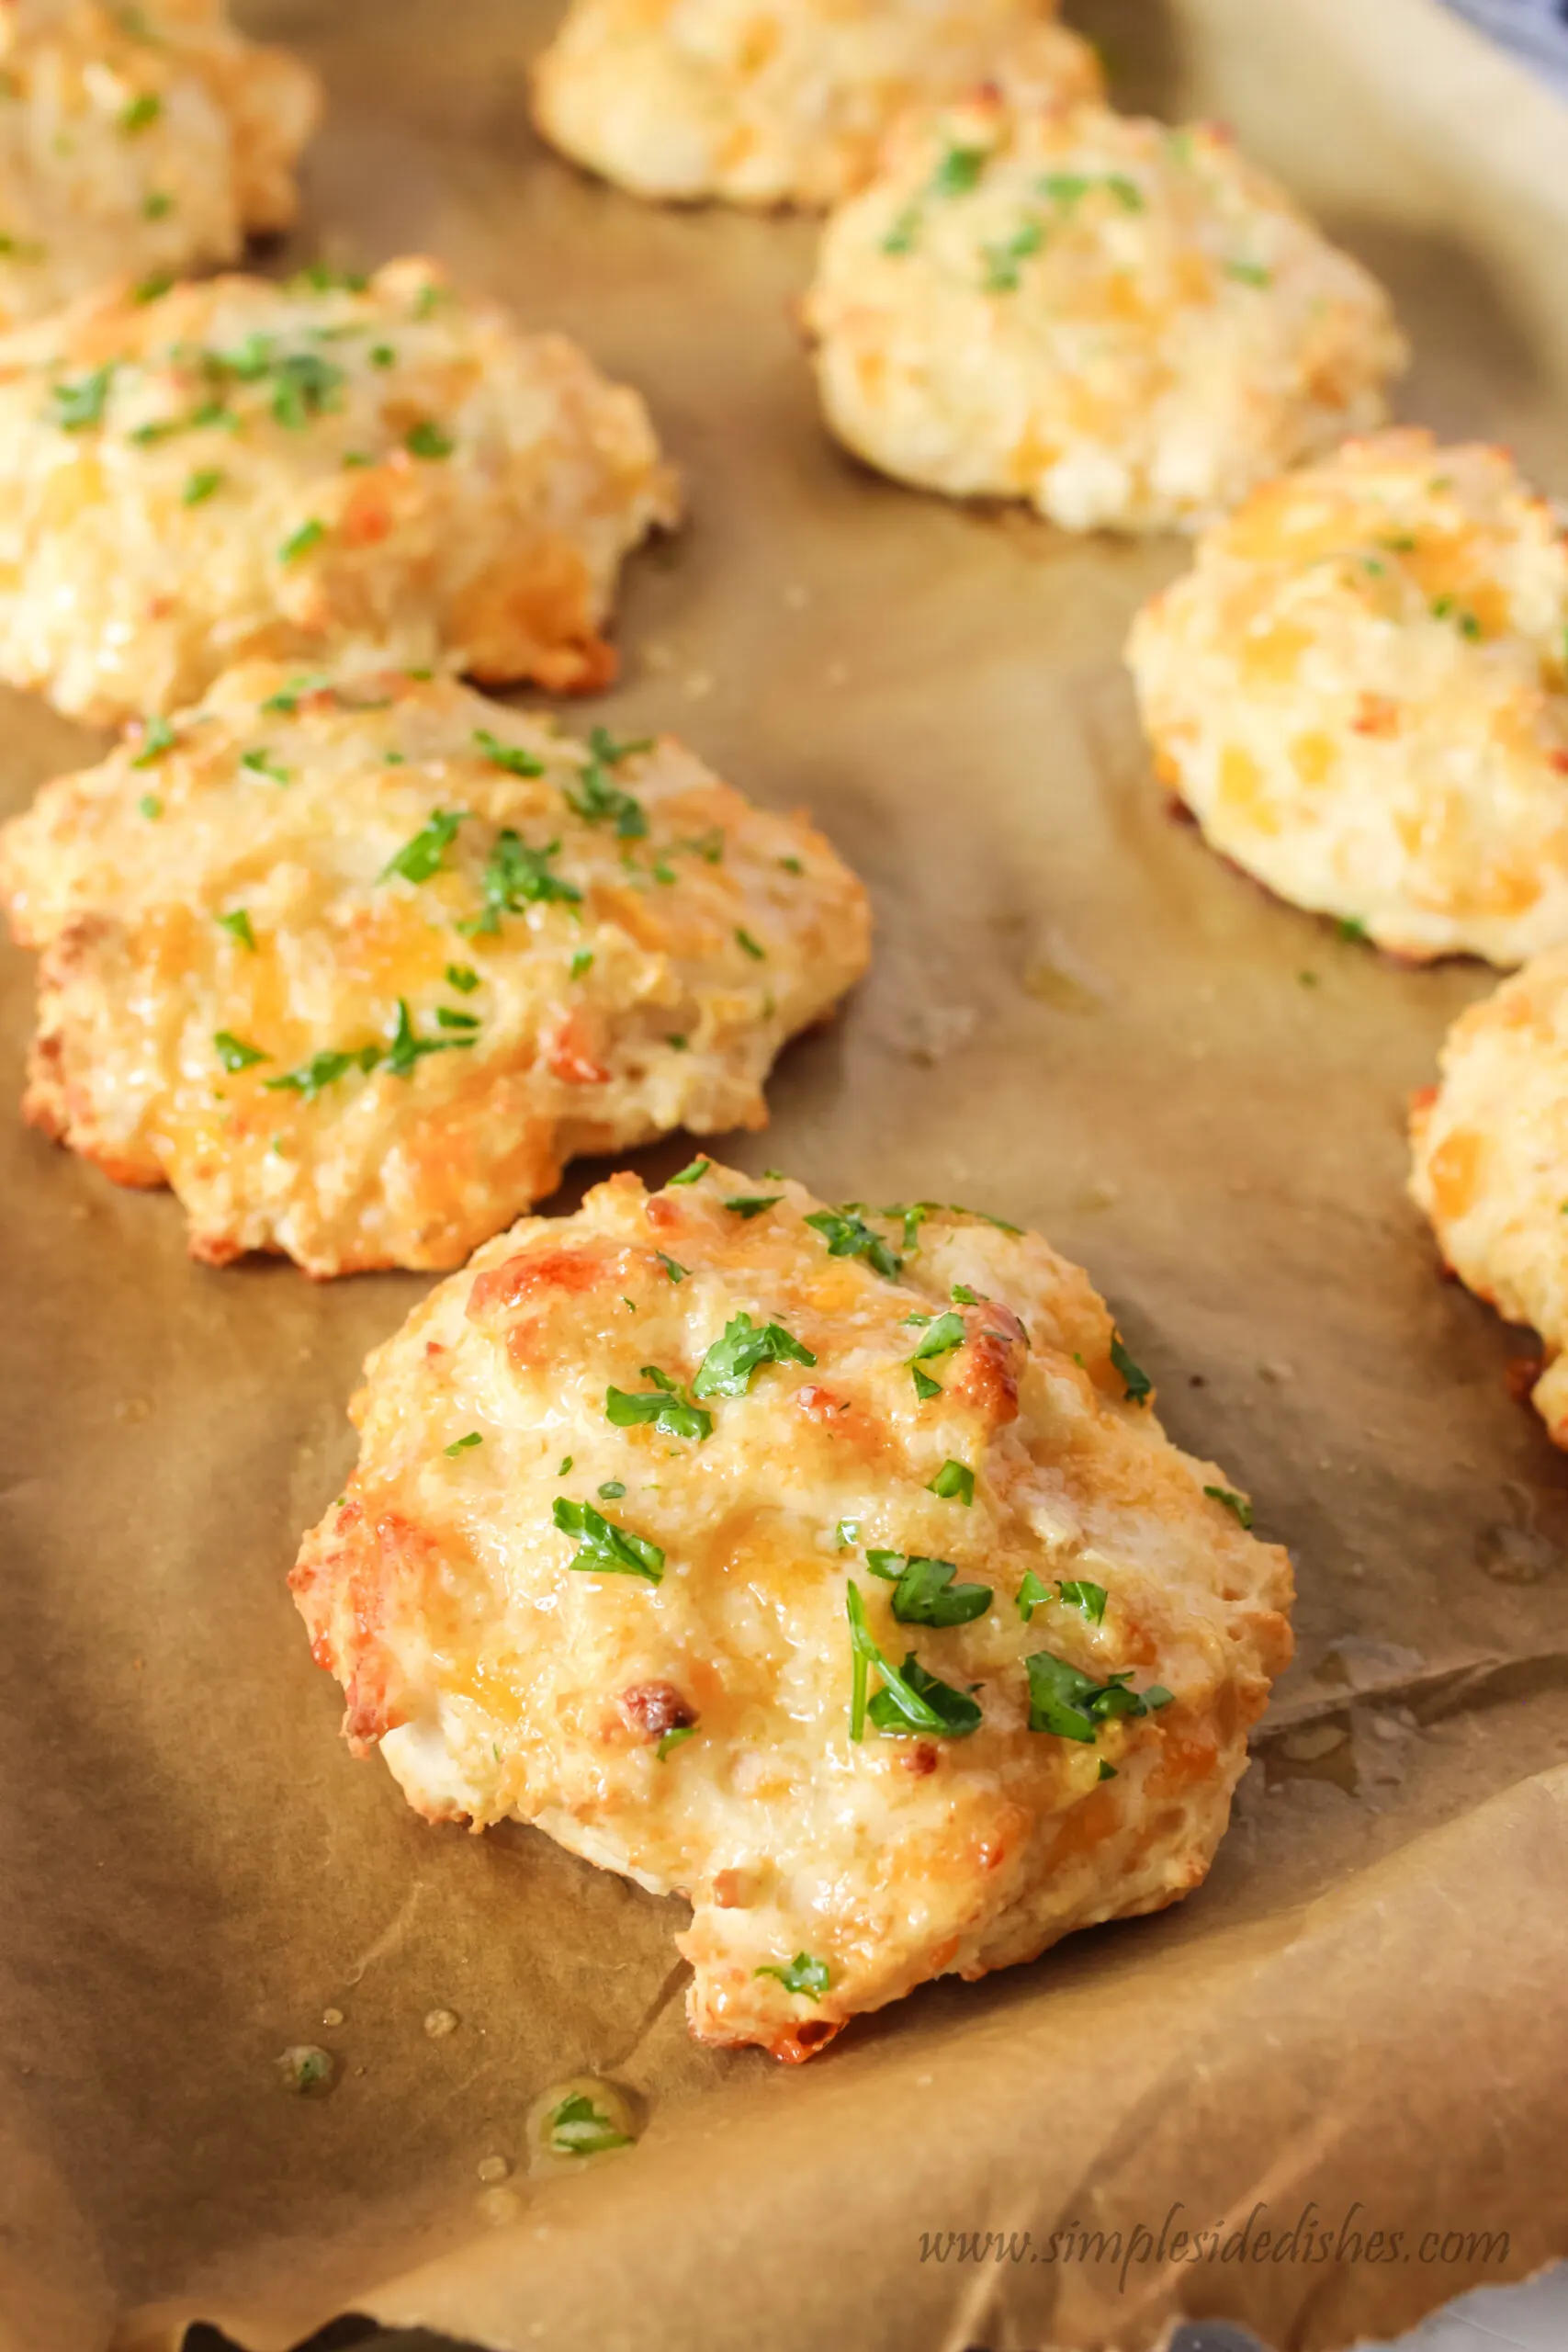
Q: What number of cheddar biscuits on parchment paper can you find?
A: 8